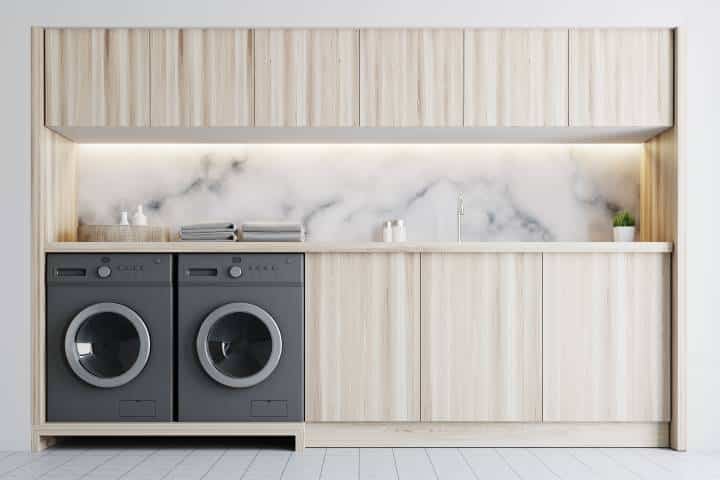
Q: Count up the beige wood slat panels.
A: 9